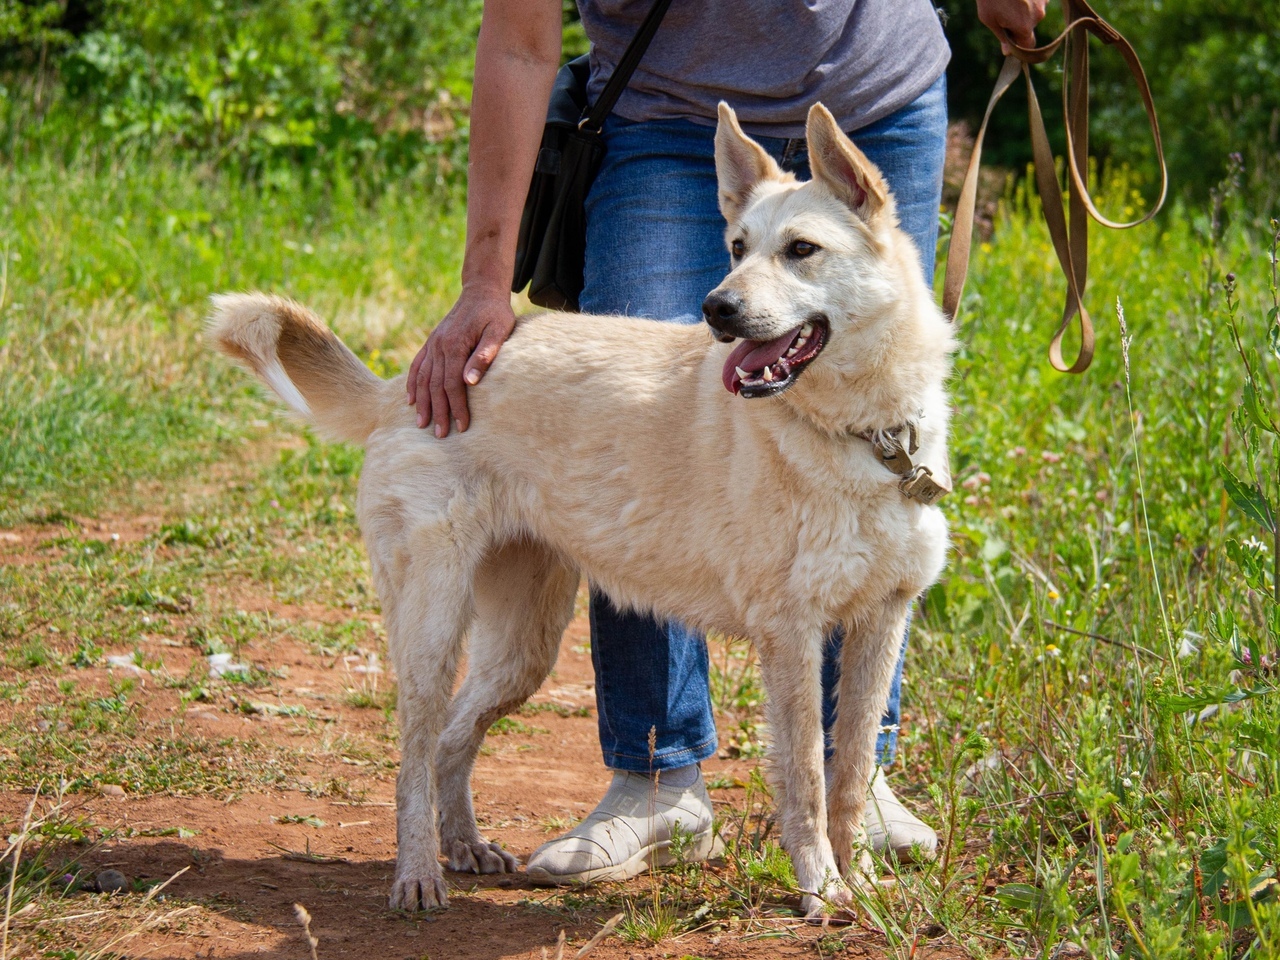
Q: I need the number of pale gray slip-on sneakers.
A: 2